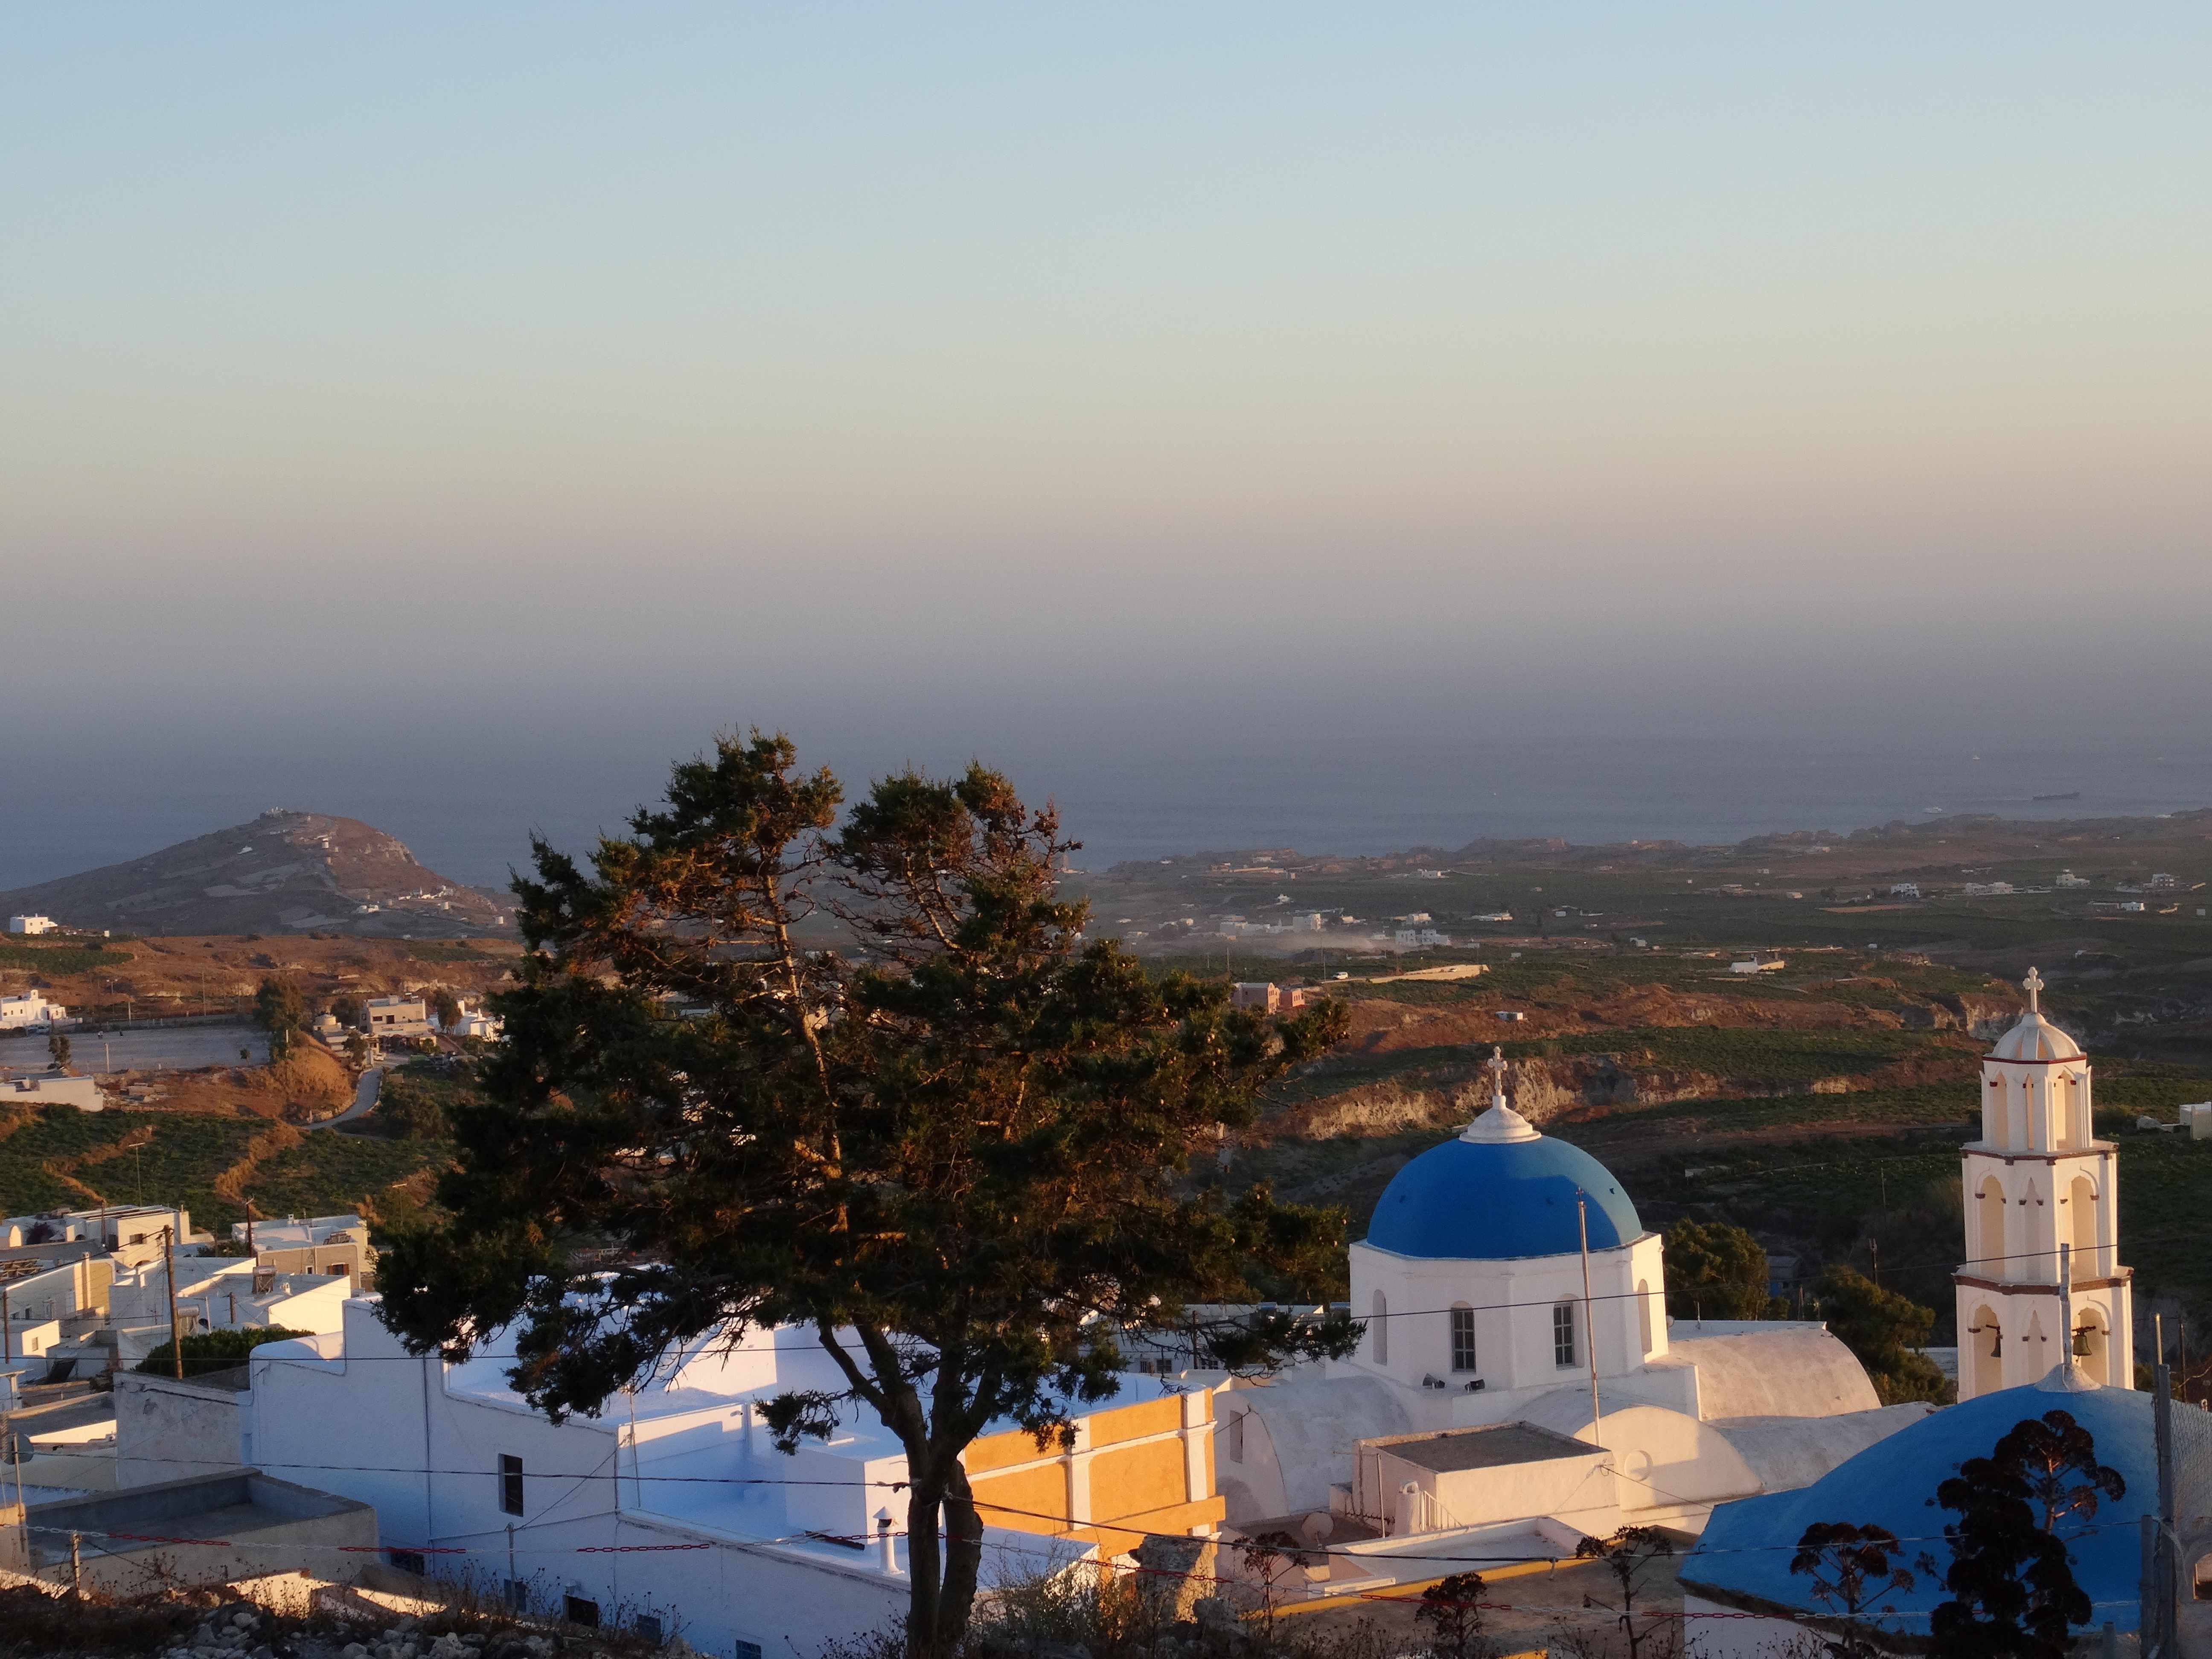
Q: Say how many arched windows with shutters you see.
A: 2